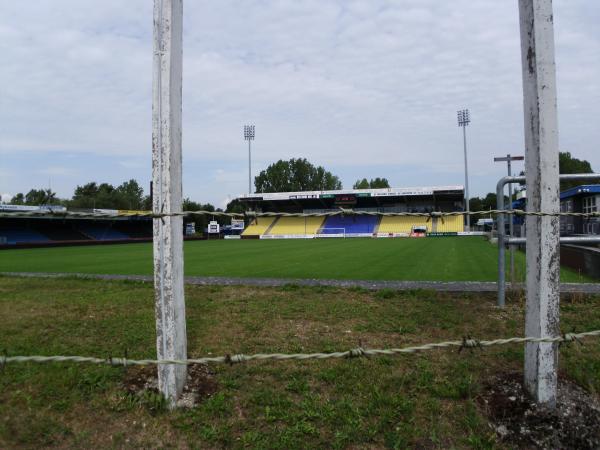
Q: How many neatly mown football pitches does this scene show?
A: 1